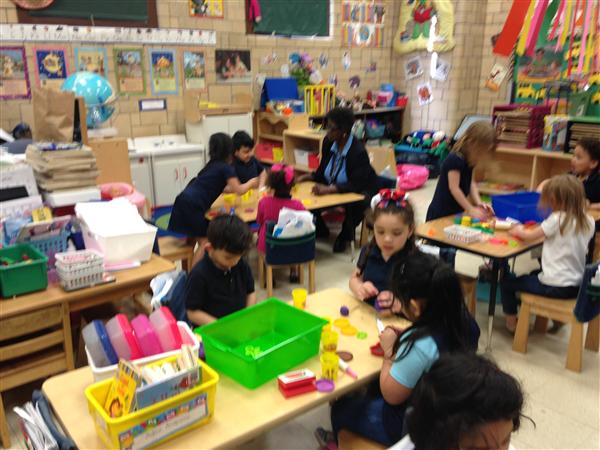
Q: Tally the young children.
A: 10